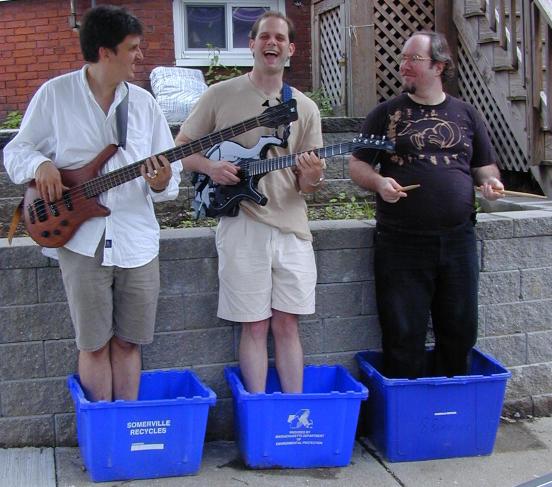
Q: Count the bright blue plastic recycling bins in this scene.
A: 3